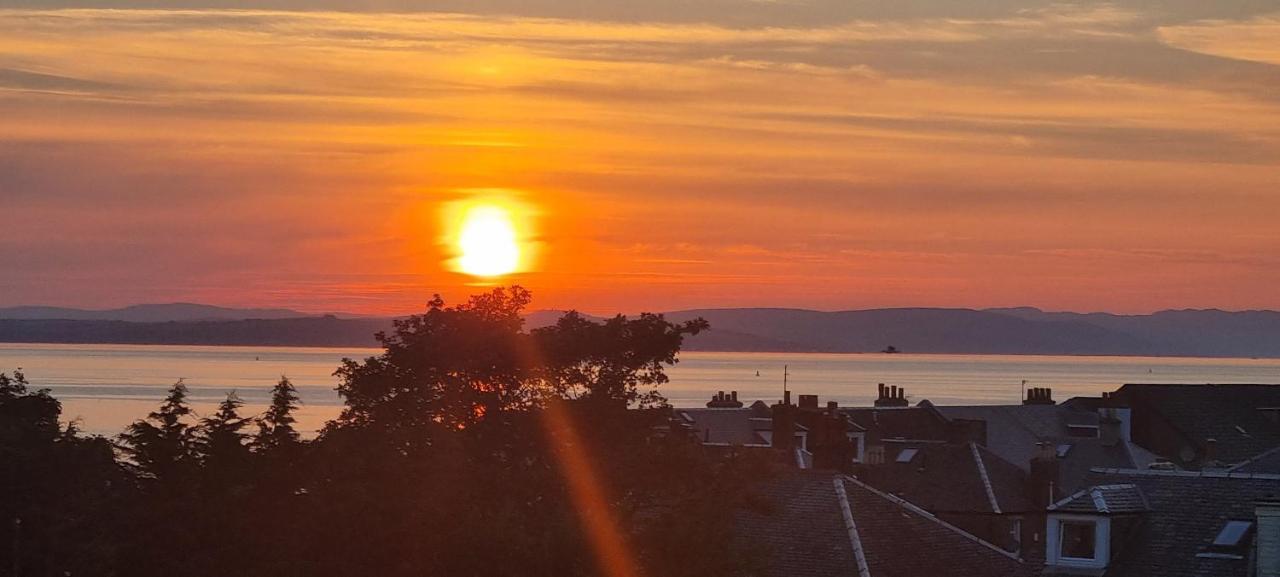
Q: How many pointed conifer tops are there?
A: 3